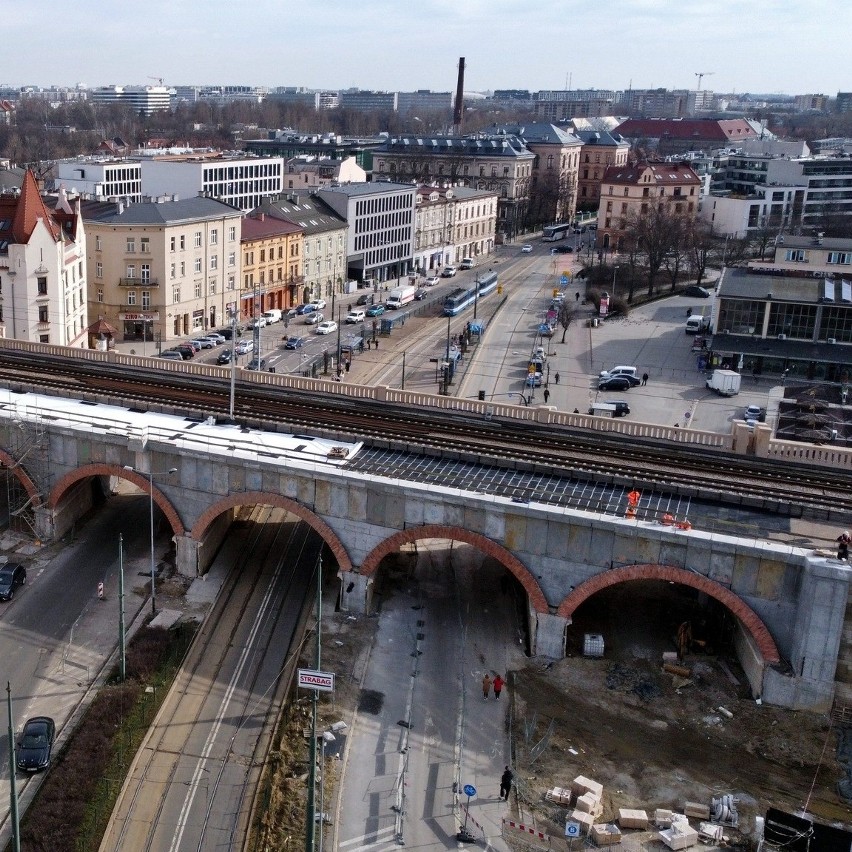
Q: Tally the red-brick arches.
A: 5